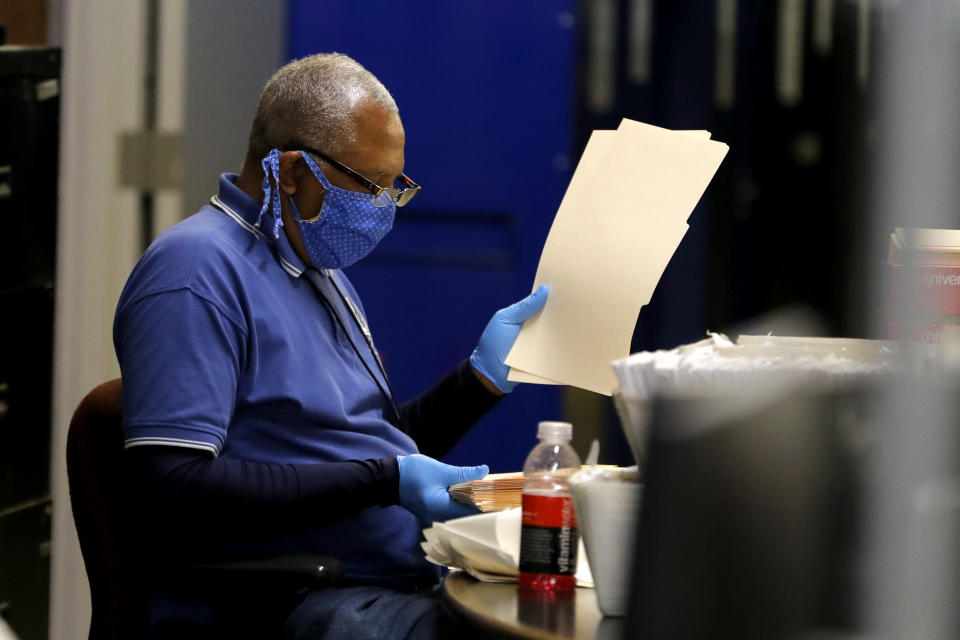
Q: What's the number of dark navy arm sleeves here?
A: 2